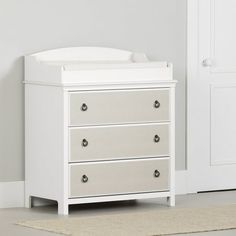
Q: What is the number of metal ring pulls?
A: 6